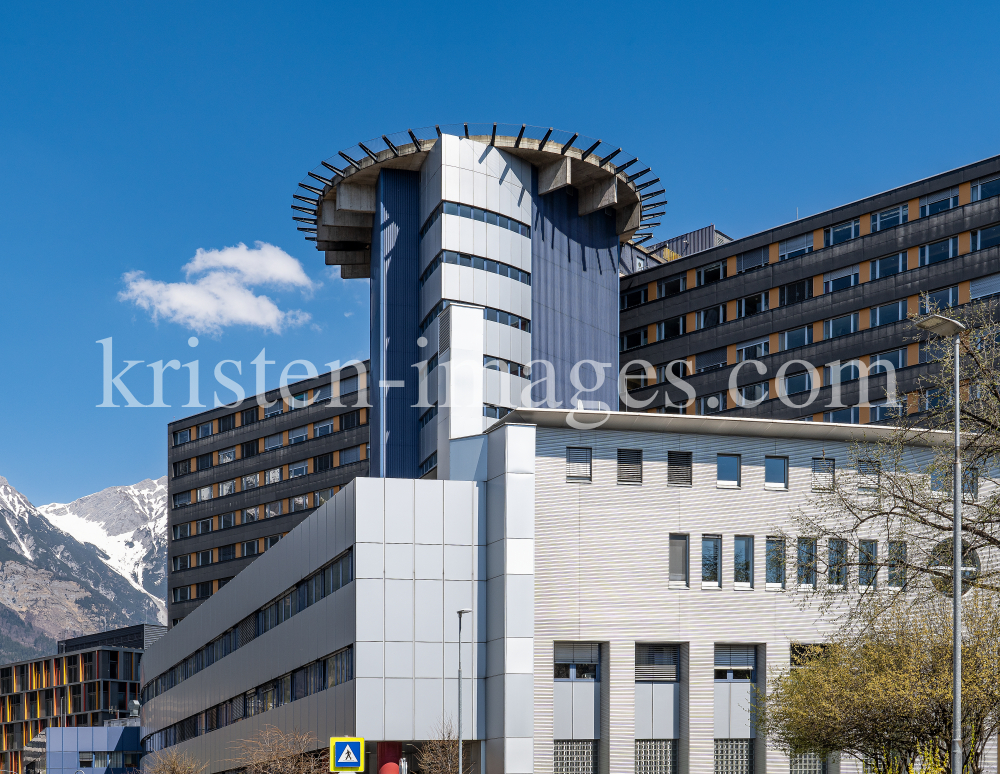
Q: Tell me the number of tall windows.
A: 8